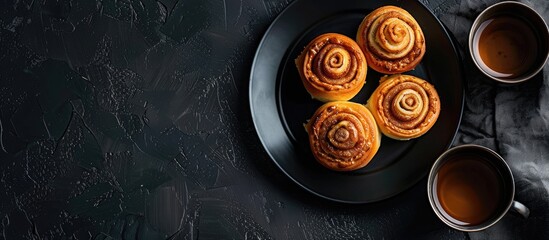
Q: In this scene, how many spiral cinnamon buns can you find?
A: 4